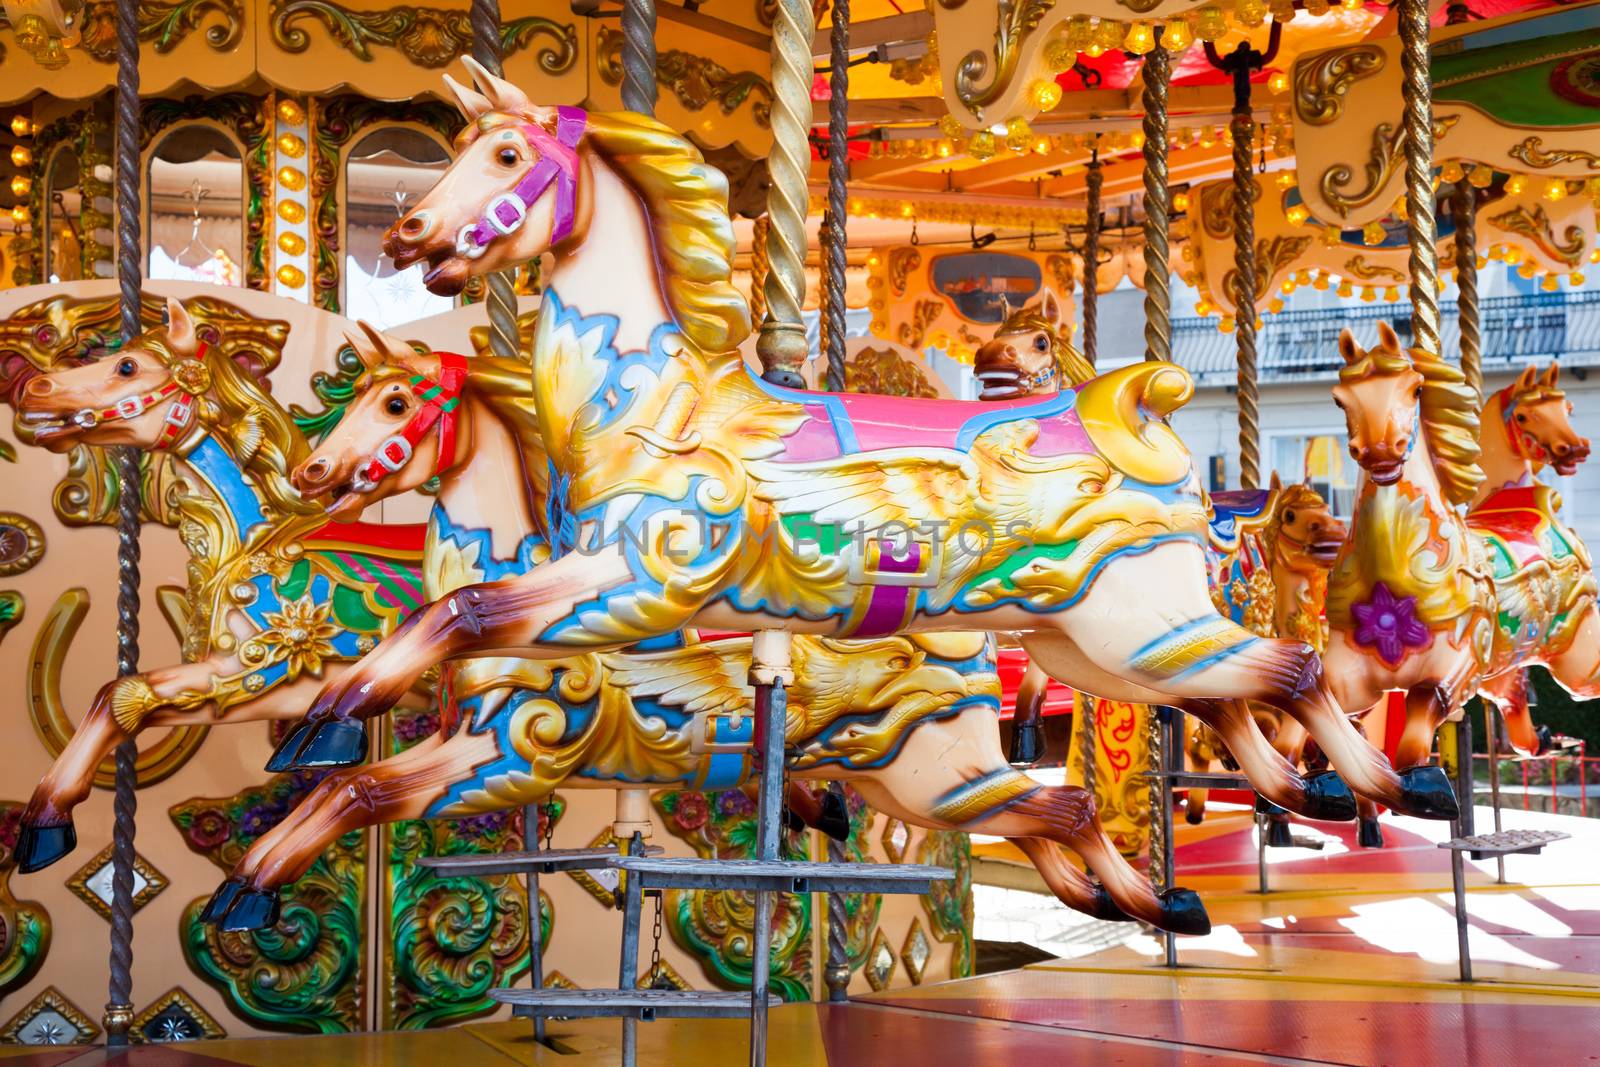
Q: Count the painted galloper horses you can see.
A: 7